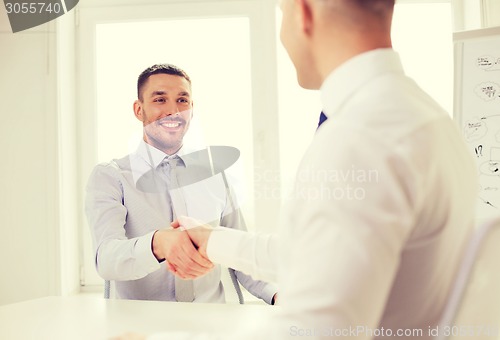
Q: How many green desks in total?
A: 0